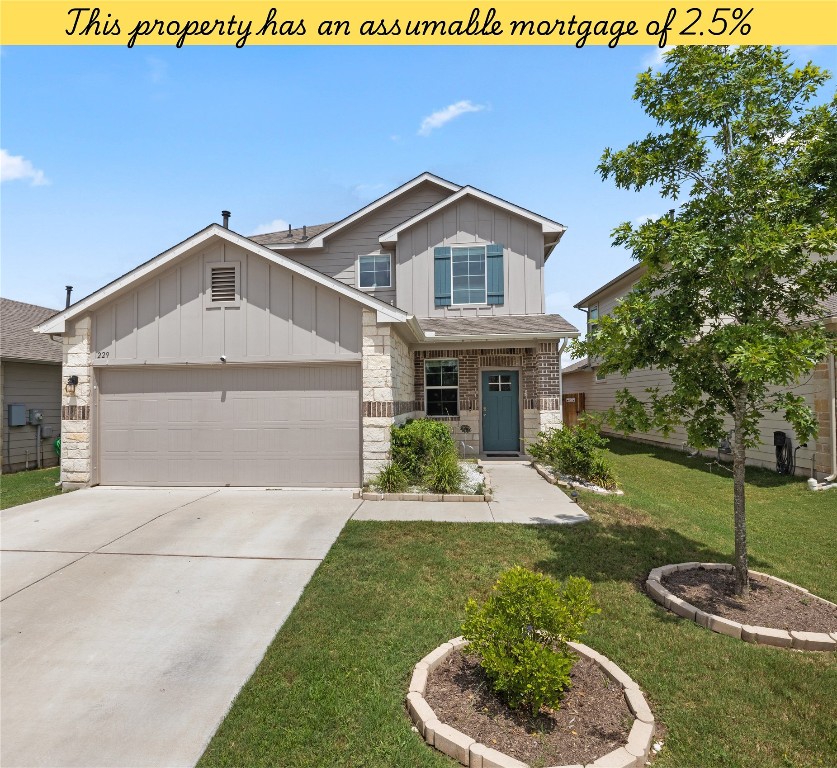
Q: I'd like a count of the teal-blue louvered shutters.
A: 2